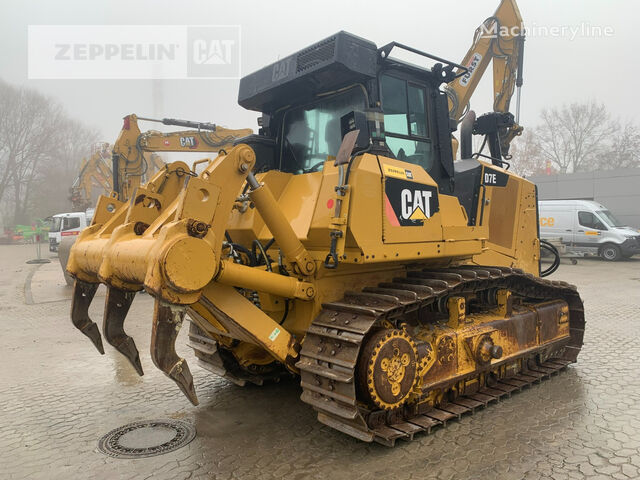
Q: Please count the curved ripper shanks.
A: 3